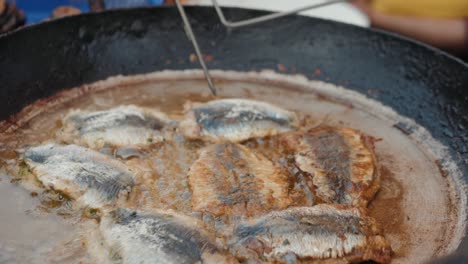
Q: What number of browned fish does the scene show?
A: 2